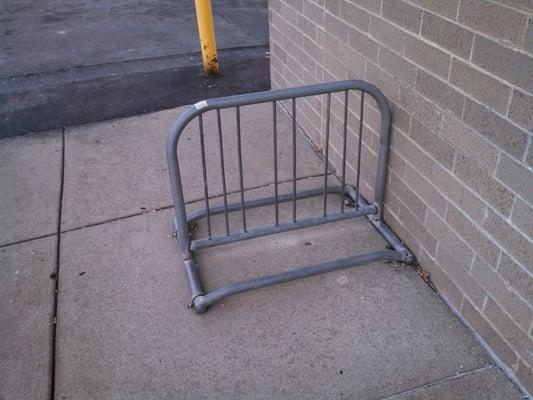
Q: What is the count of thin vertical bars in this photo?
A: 8